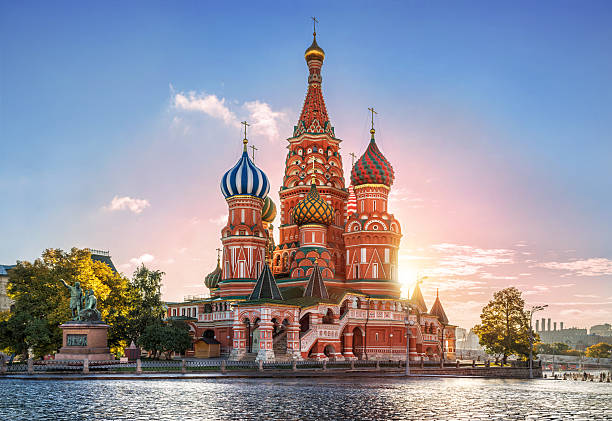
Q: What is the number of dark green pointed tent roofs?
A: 2